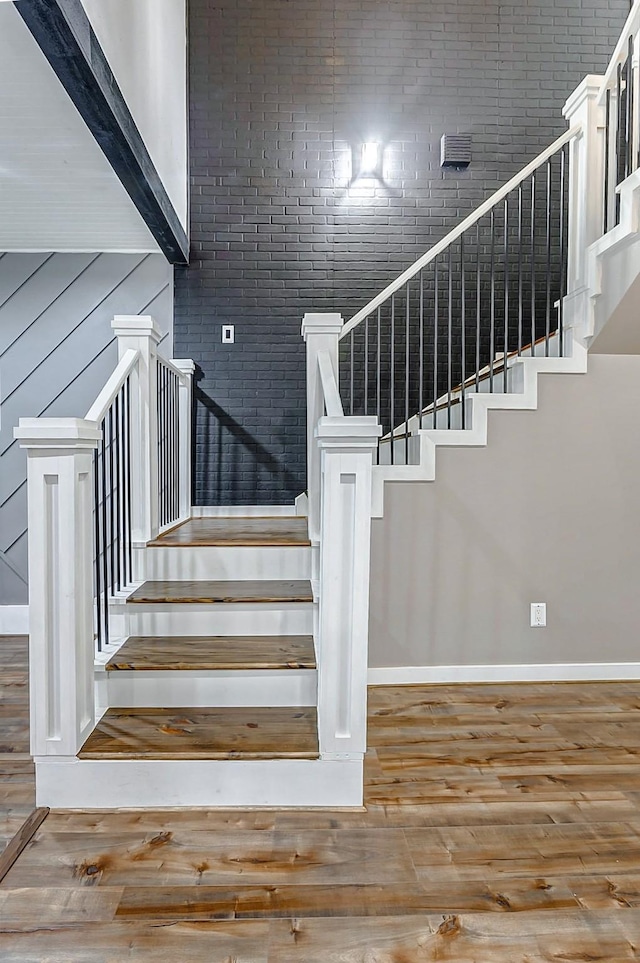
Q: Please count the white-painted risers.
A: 4